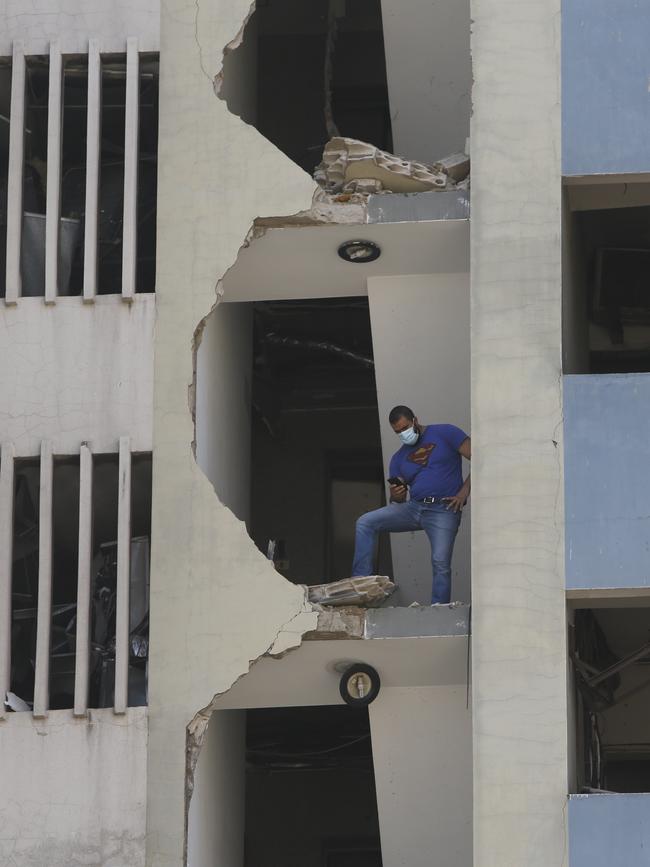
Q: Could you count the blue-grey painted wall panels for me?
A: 3